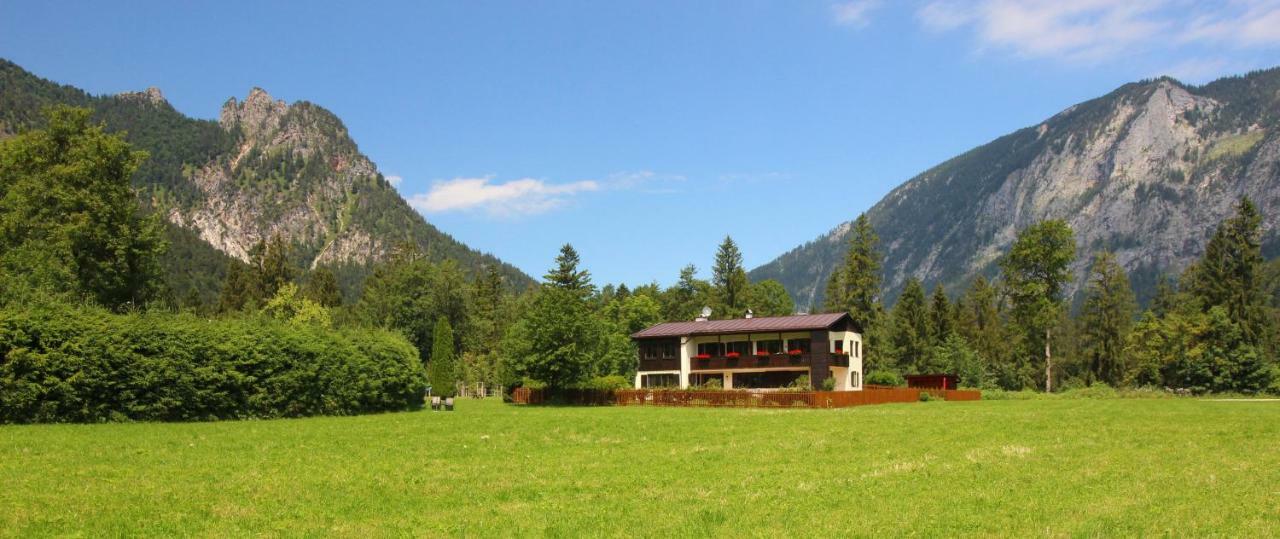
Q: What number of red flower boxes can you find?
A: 5